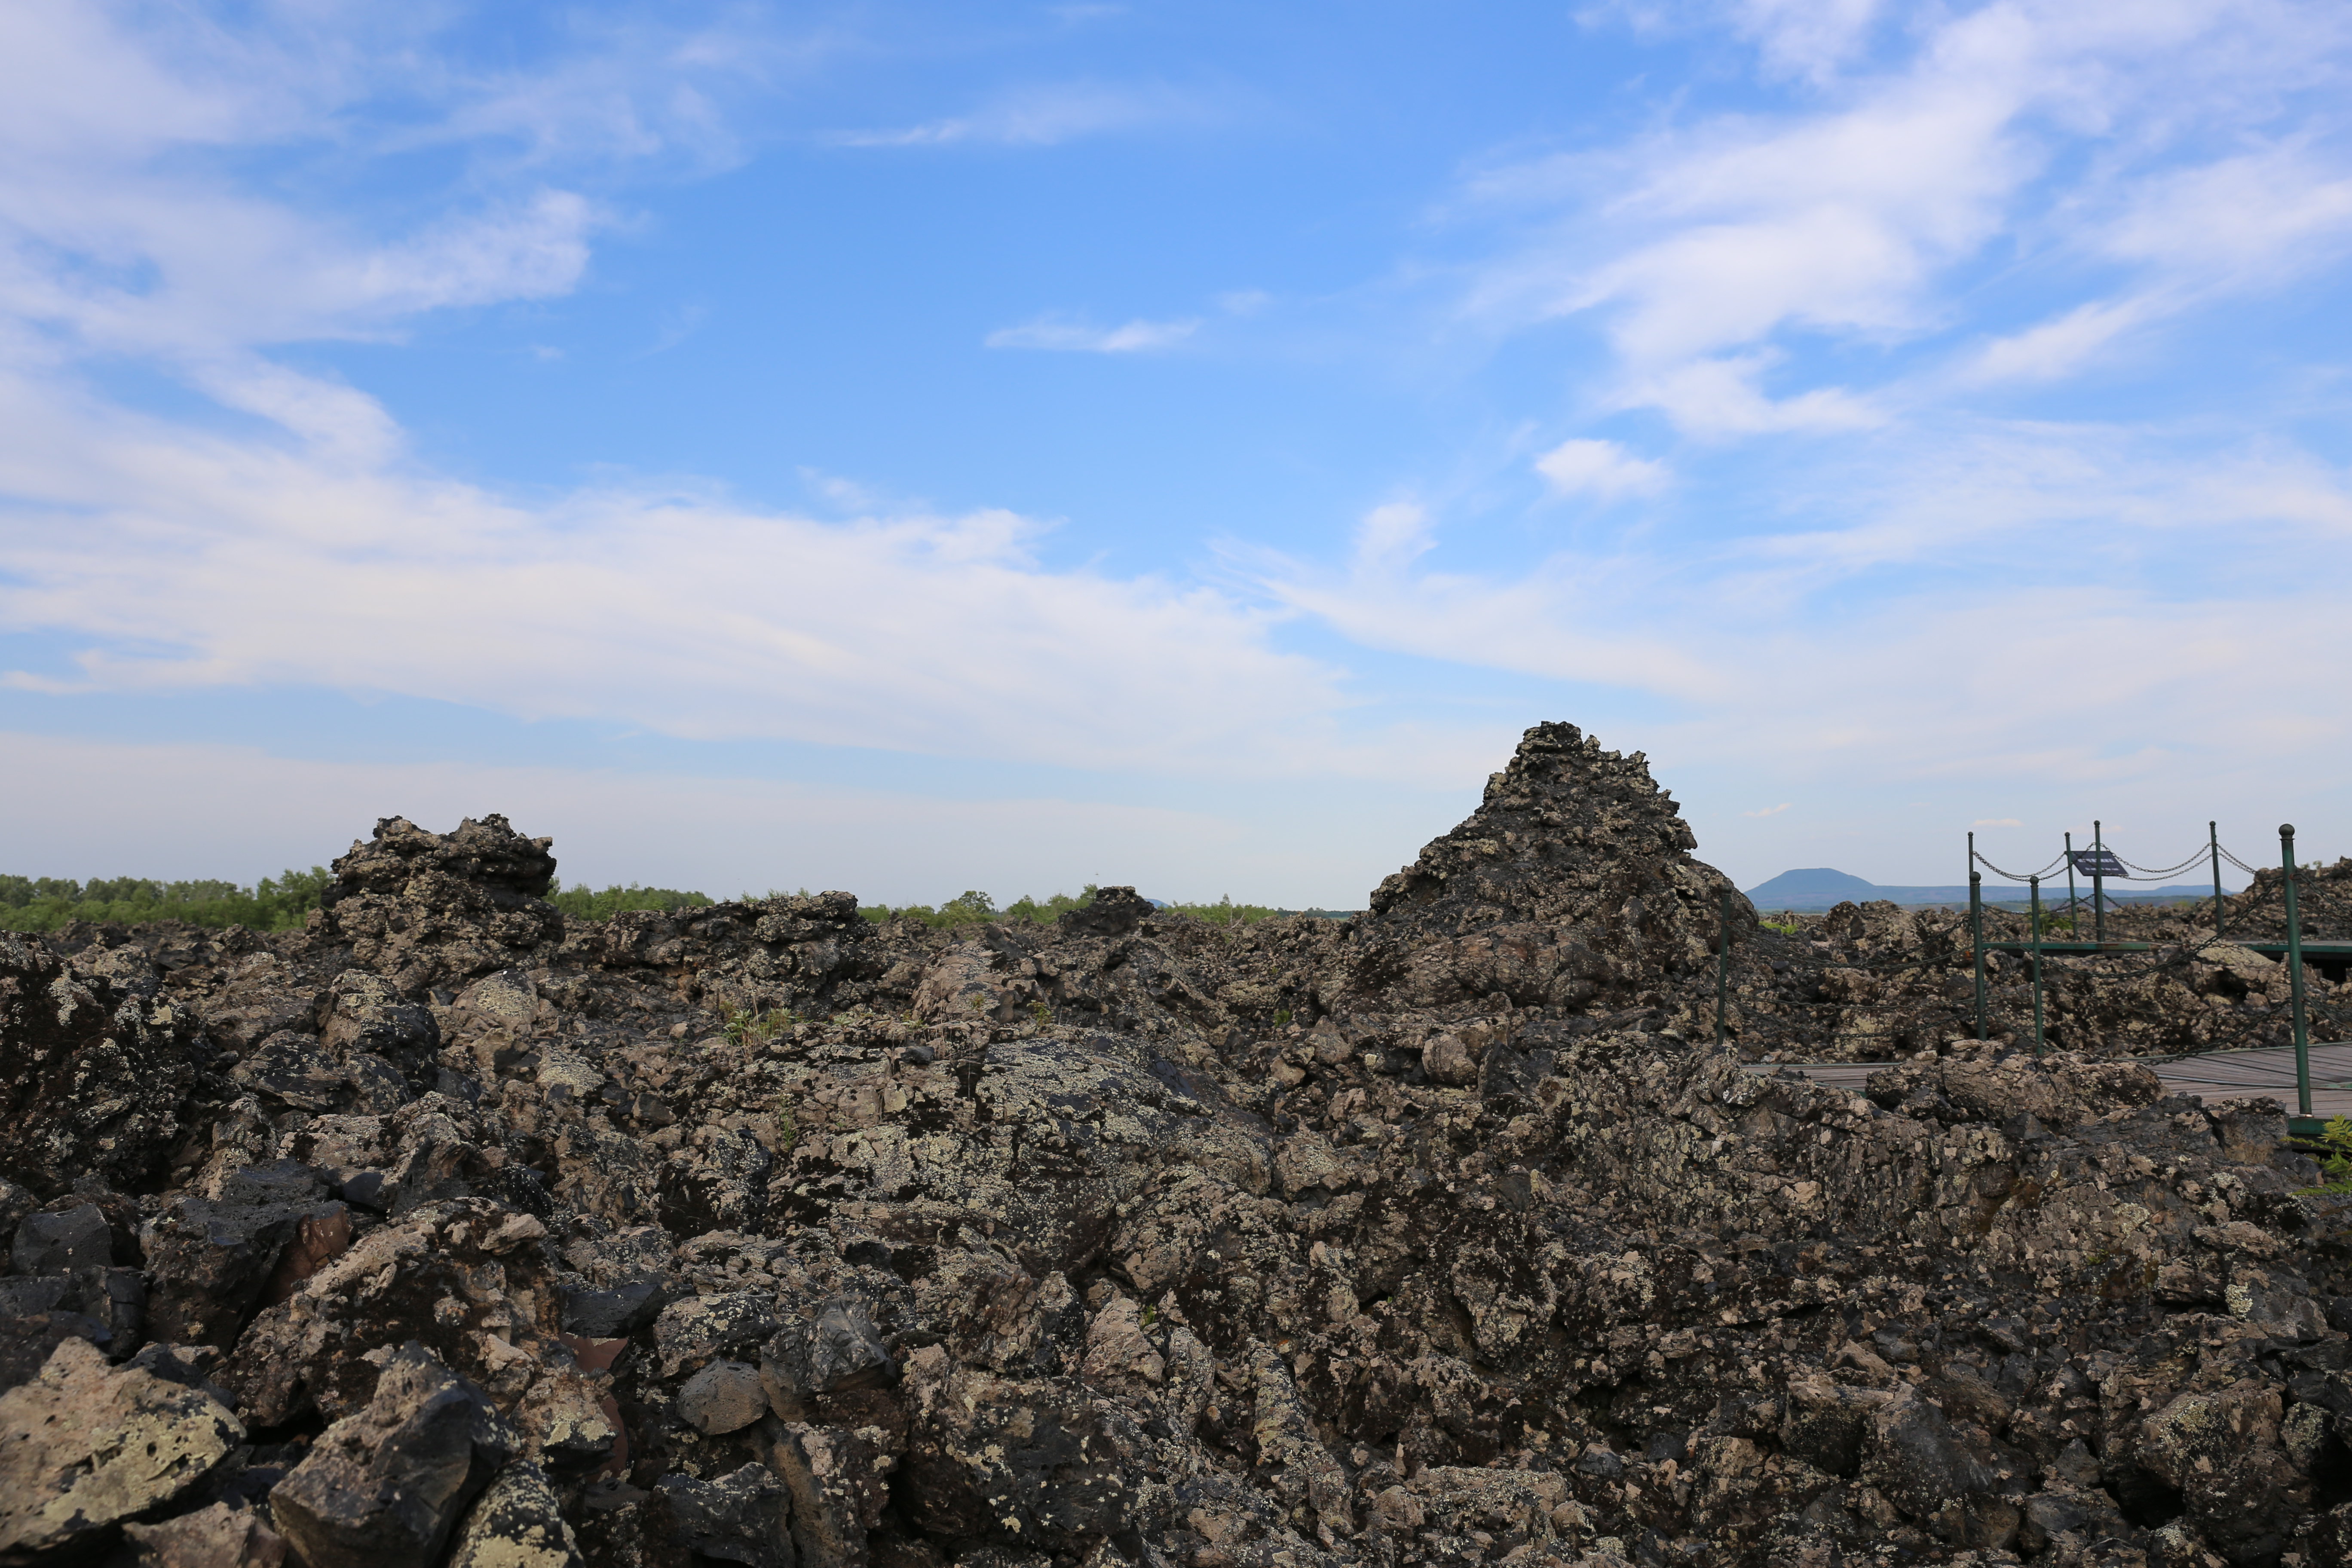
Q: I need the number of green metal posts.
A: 8